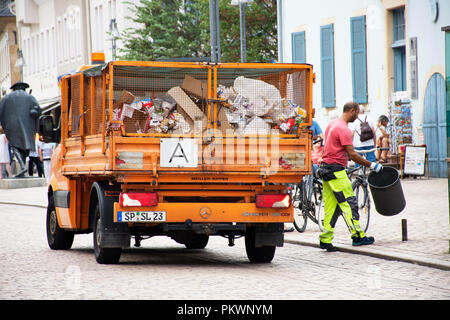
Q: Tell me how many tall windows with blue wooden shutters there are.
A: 3